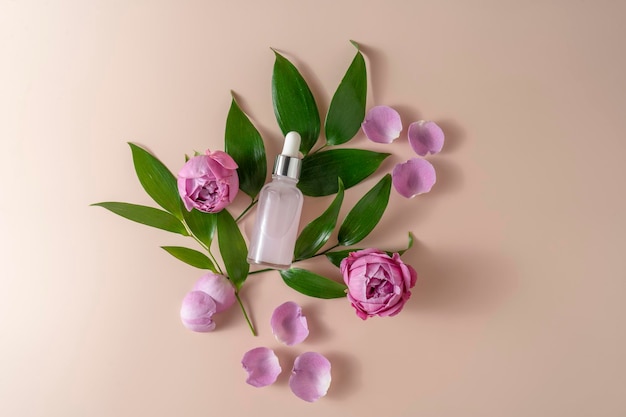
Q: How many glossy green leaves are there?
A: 13